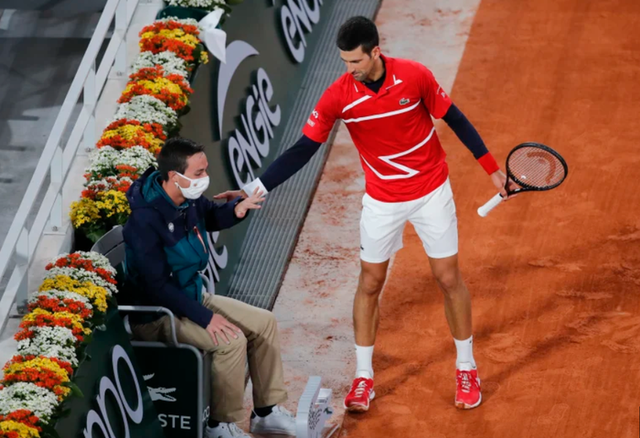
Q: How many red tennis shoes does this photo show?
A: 2